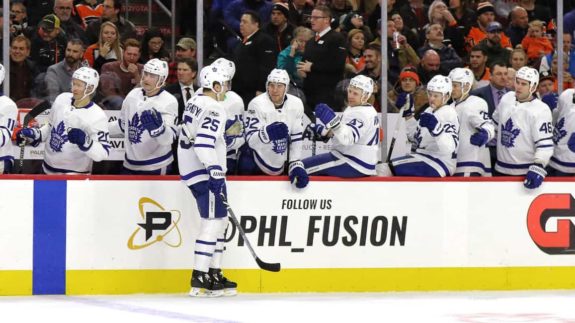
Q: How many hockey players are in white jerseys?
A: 11